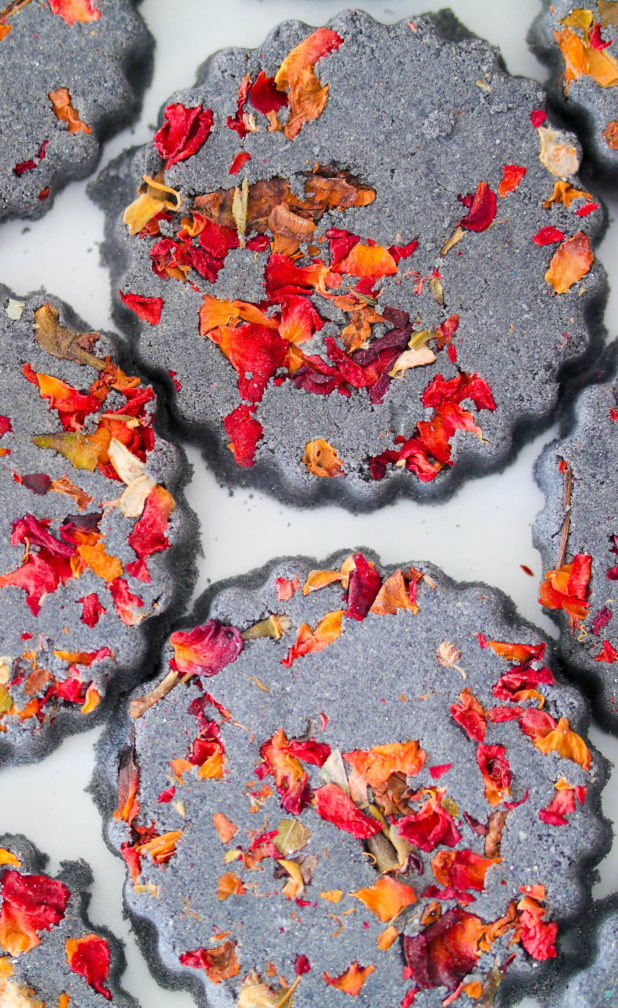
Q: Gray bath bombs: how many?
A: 8